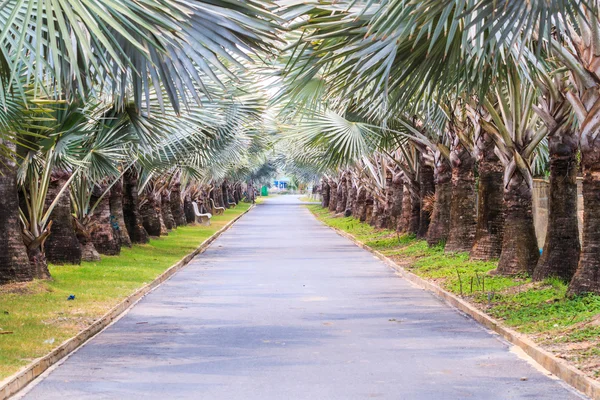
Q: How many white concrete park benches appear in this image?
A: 3